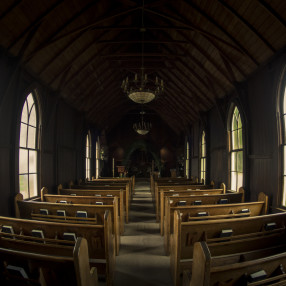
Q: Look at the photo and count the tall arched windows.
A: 7